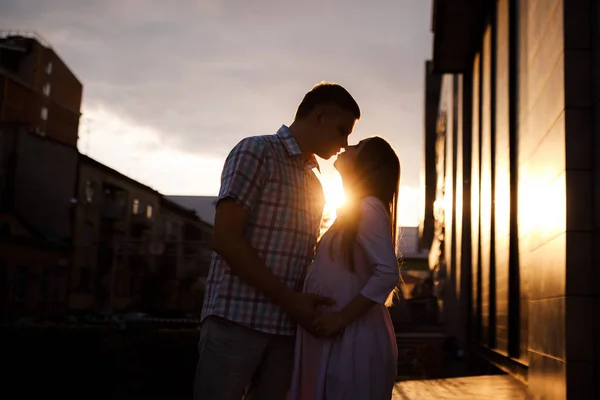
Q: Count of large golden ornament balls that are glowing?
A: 0